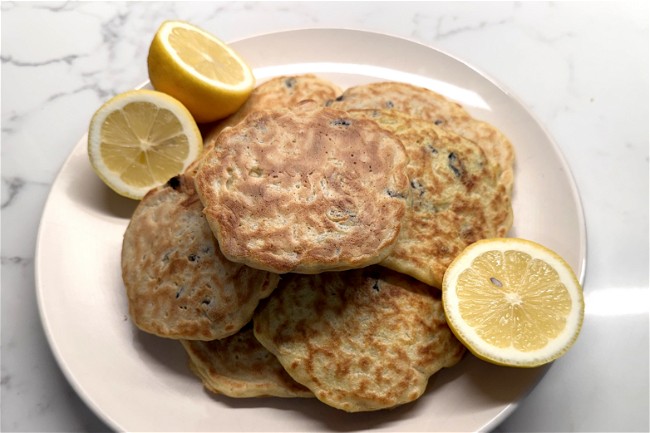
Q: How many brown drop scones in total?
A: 7